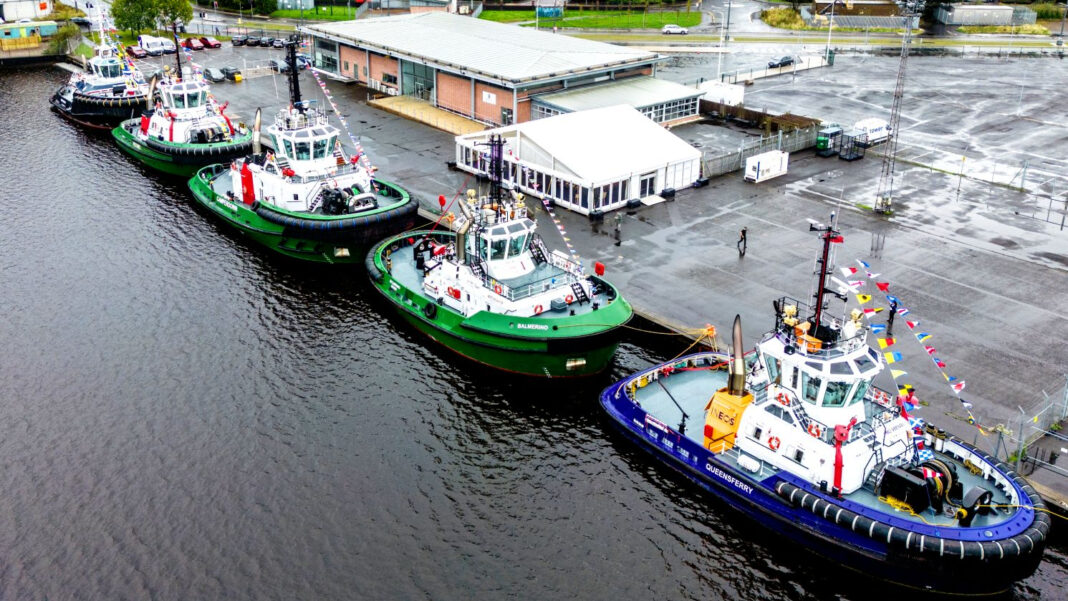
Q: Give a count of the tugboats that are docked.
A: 5